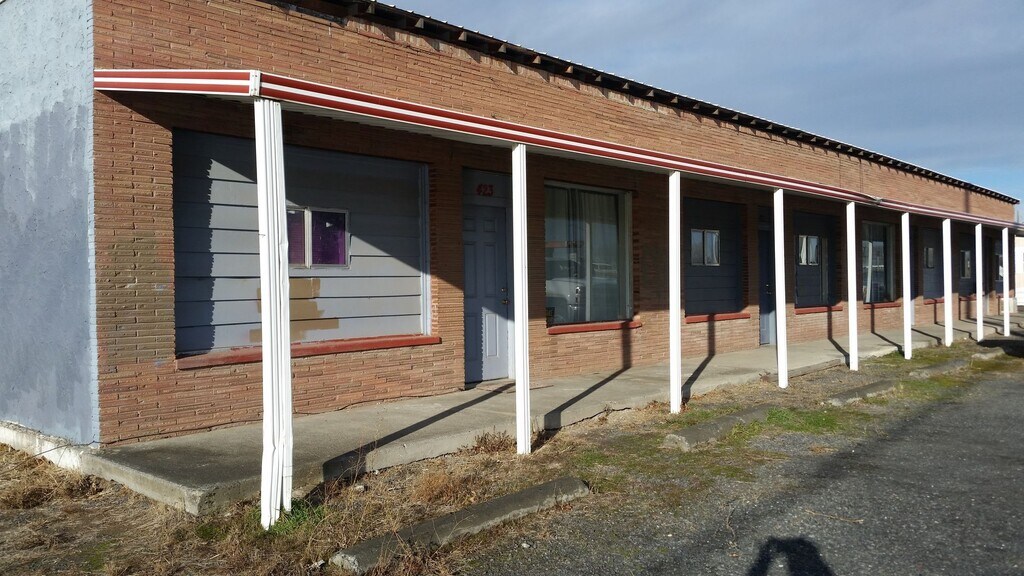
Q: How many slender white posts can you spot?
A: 9